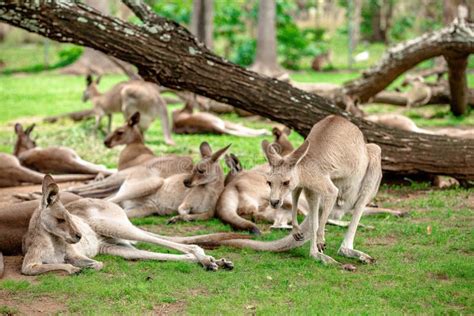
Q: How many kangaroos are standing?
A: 2